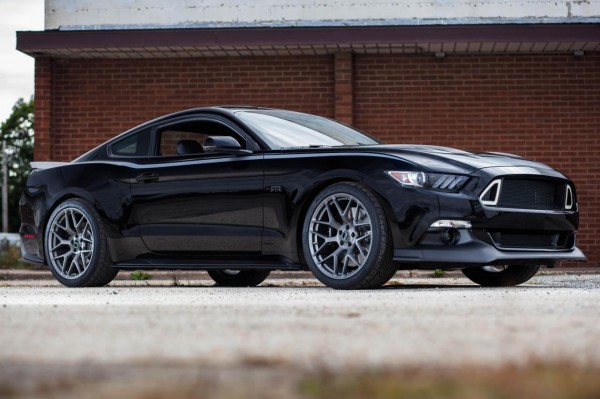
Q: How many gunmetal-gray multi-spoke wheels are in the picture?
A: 2